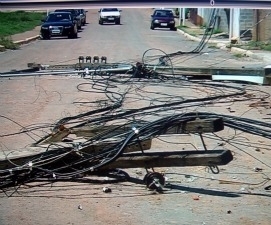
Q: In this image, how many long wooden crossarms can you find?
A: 2